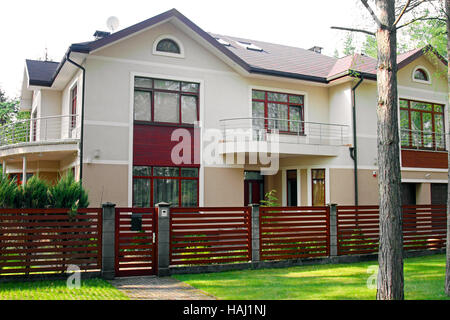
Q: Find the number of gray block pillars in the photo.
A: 4